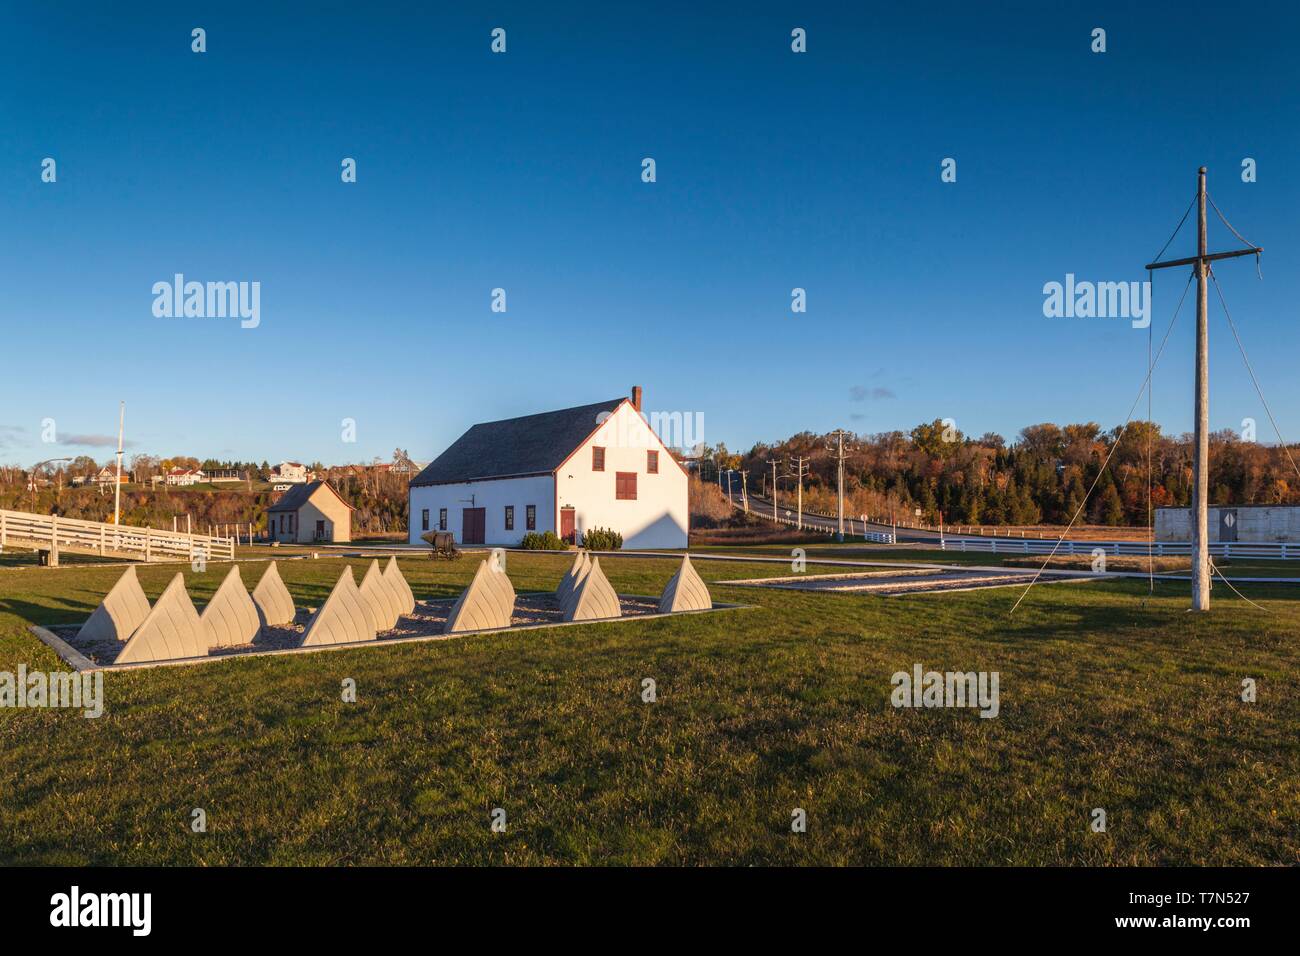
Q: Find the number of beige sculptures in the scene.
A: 13